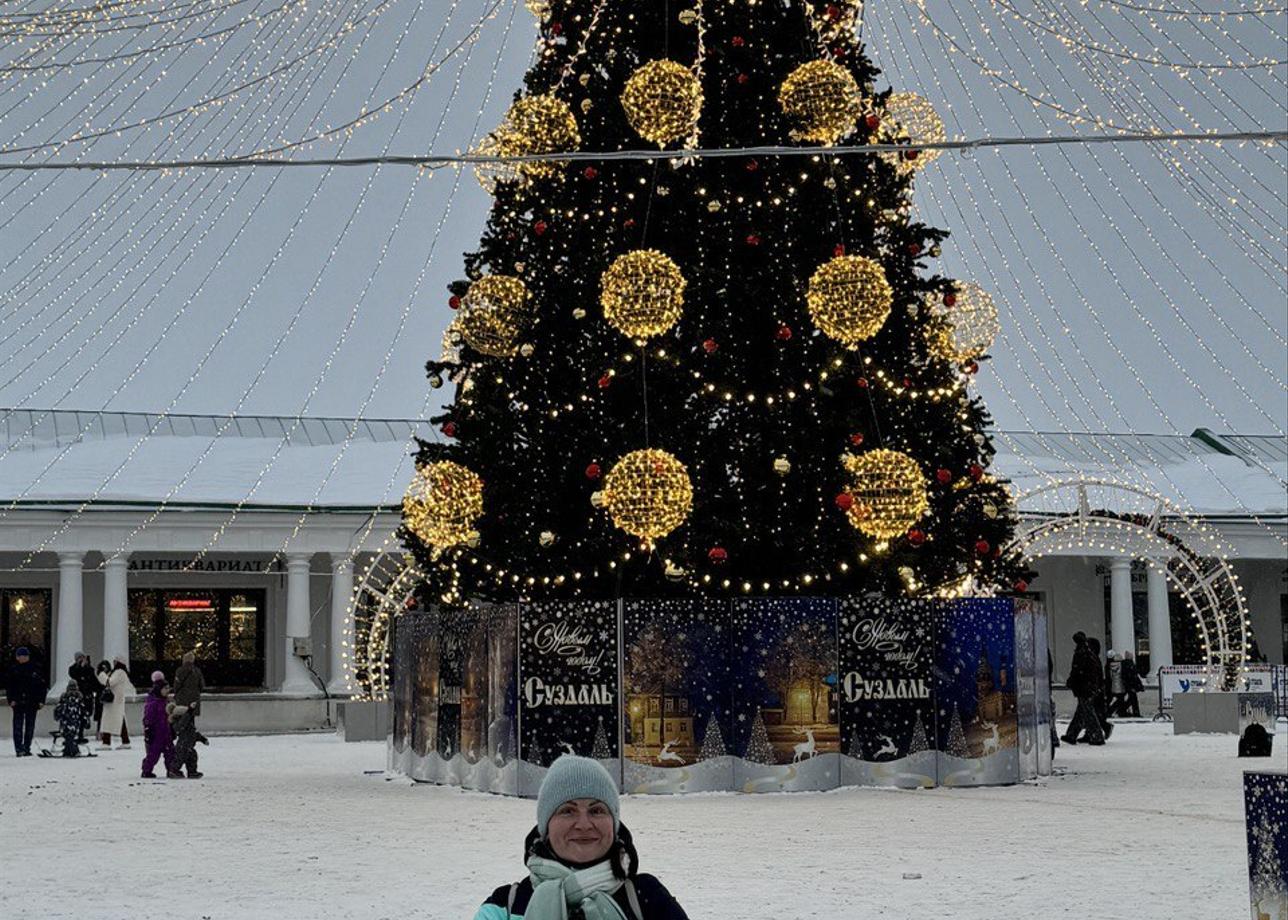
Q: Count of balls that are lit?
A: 12